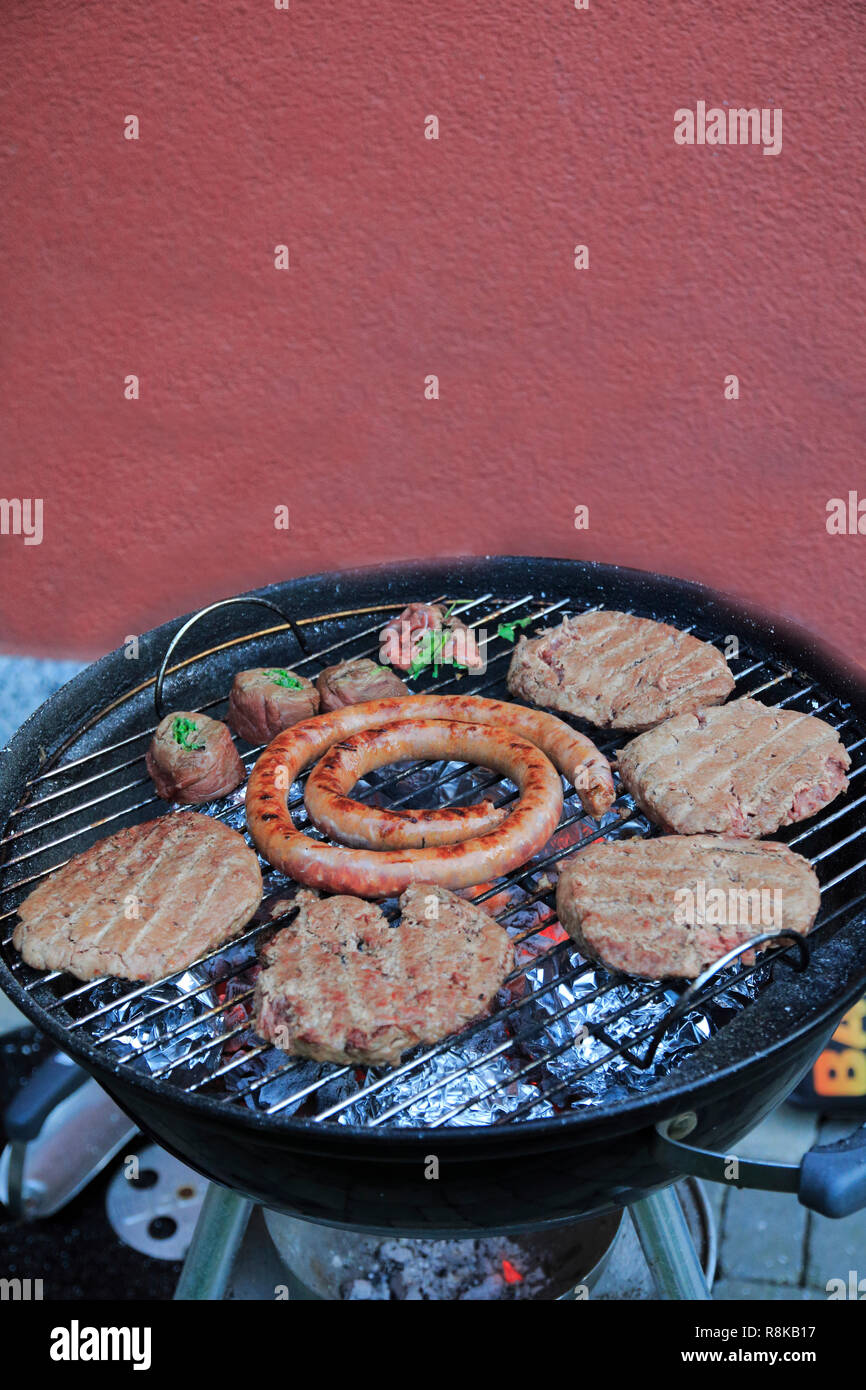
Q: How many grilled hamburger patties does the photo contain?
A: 5